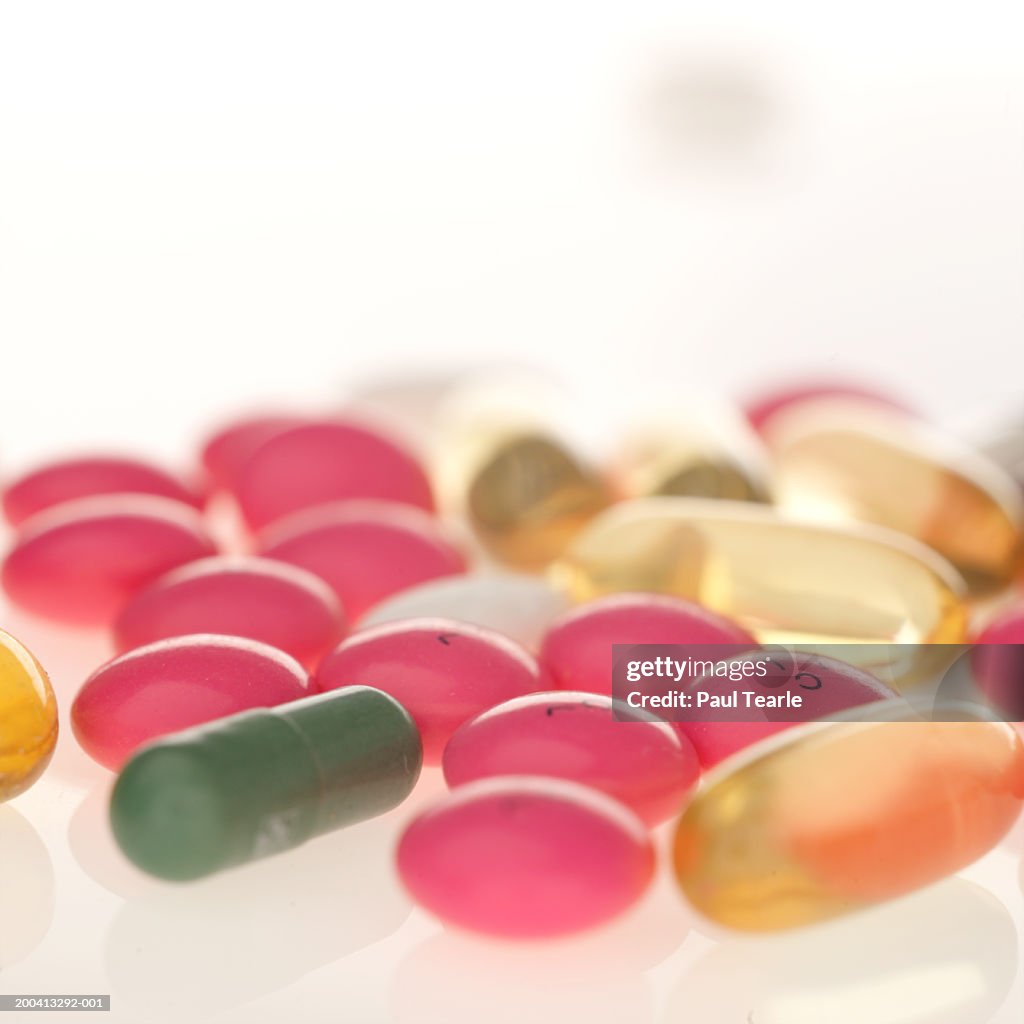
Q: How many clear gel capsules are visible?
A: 6